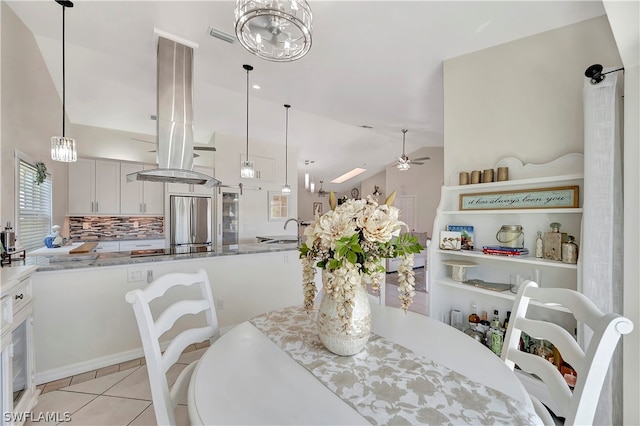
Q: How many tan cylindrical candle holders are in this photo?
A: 4